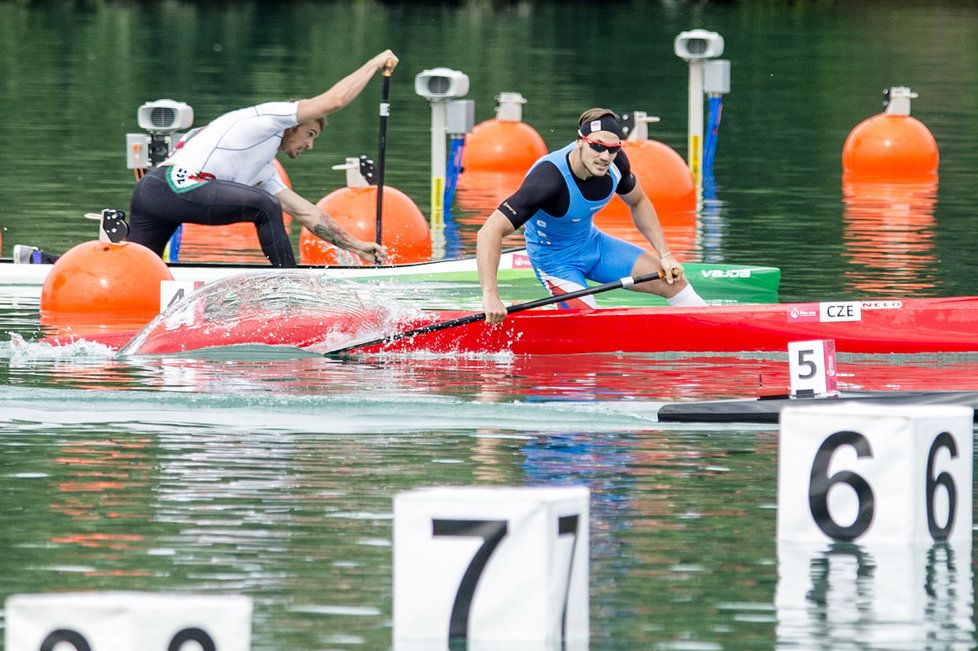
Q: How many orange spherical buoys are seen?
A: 6